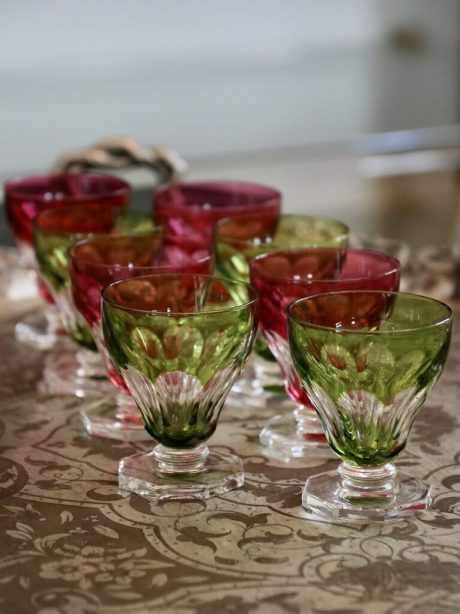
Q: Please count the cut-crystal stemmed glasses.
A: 8